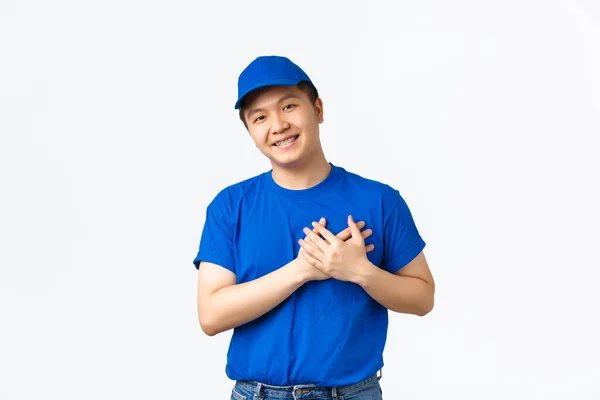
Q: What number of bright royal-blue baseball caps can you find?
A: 1